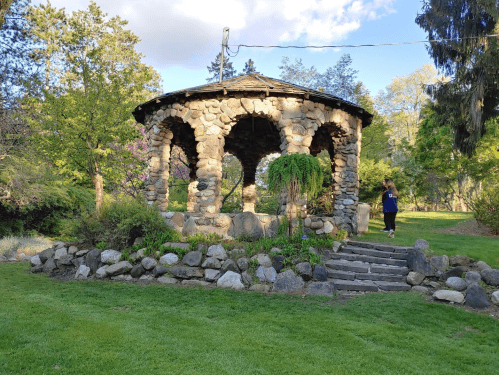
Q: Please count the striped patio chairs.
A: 0